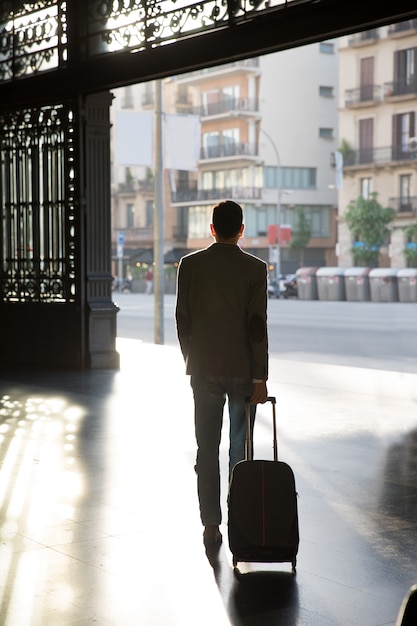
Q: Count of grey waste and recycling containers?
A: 5